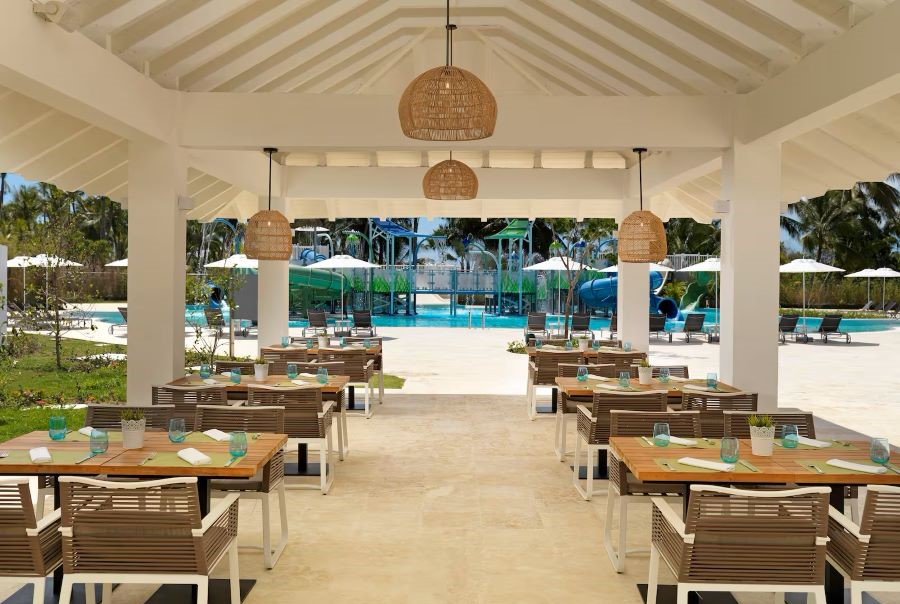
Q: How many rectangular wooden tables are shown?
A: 6